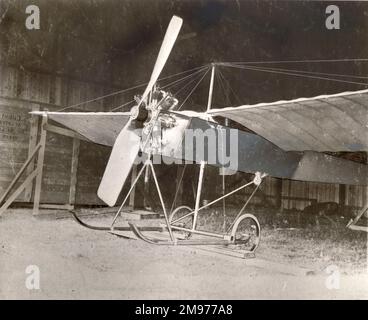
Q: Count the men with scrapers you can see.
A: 0